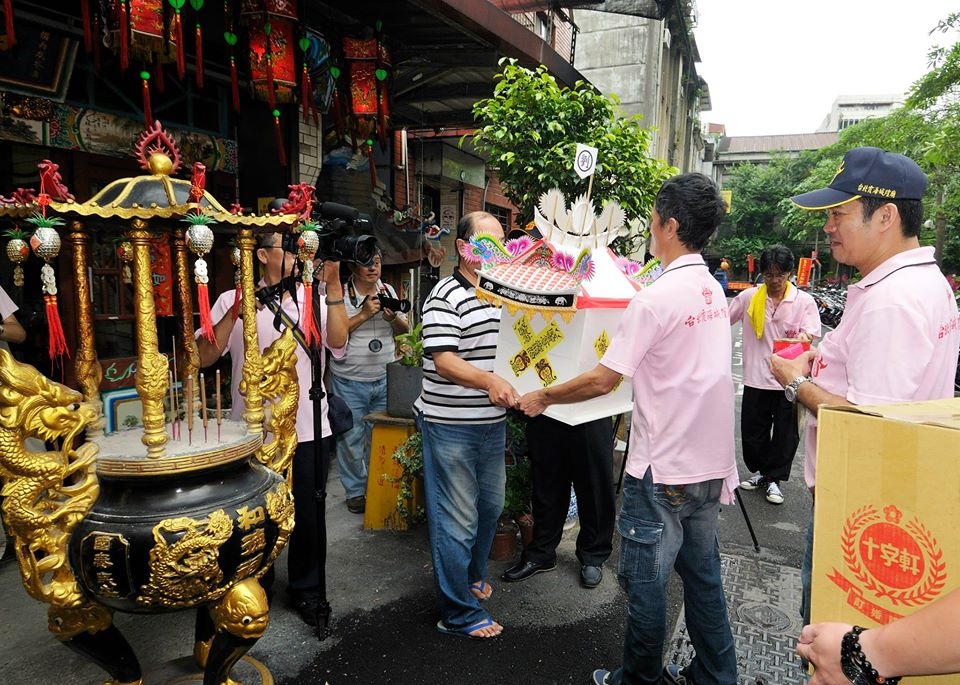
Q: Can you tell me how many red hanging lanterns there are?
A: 3